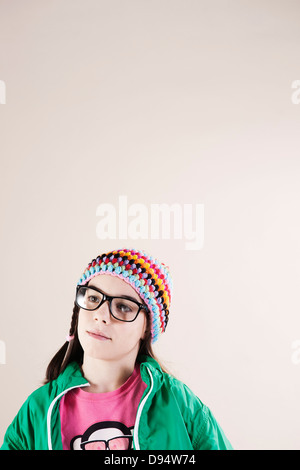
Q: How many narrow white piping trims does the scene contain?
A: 2